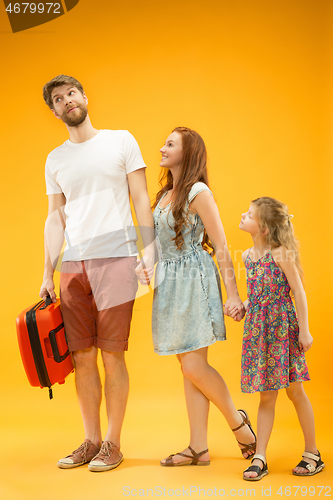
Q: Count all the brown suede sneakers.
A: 2